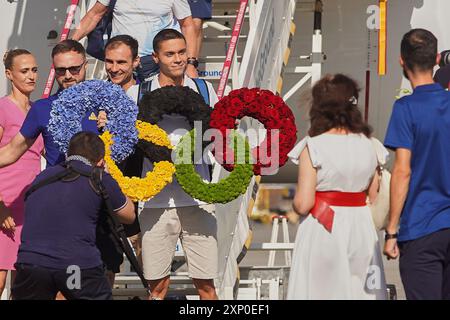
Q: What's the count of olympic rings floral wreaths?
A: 5